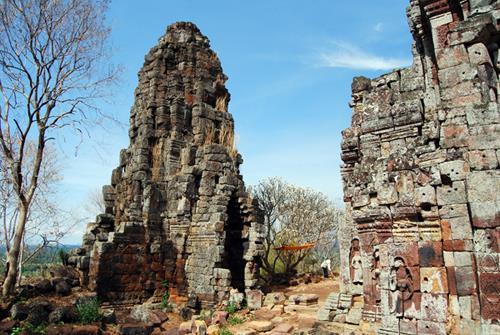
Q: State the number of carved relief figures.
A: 3